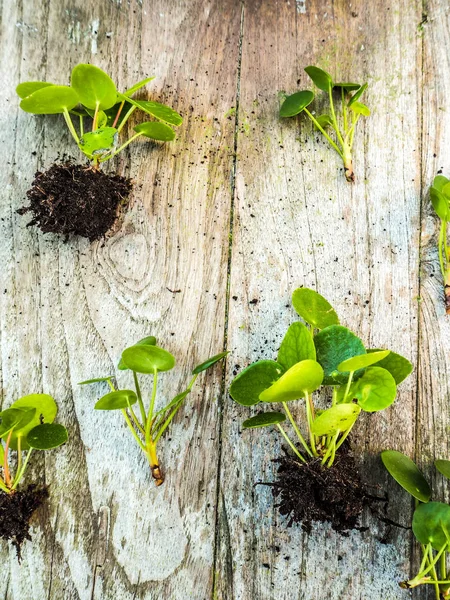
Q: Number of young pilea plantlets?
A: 7